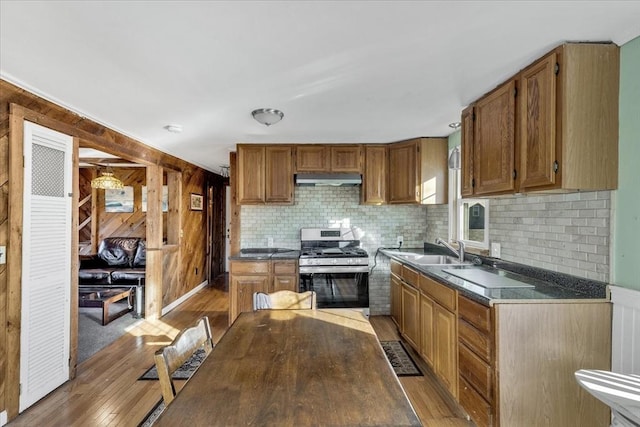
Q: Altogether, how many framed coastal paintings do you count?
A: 2